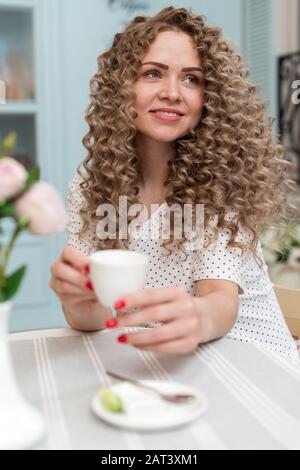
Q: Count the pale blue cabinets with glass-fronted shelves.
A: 1